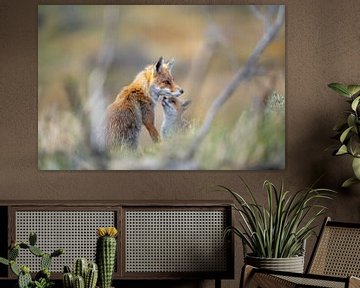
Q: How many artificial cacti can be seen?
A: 3